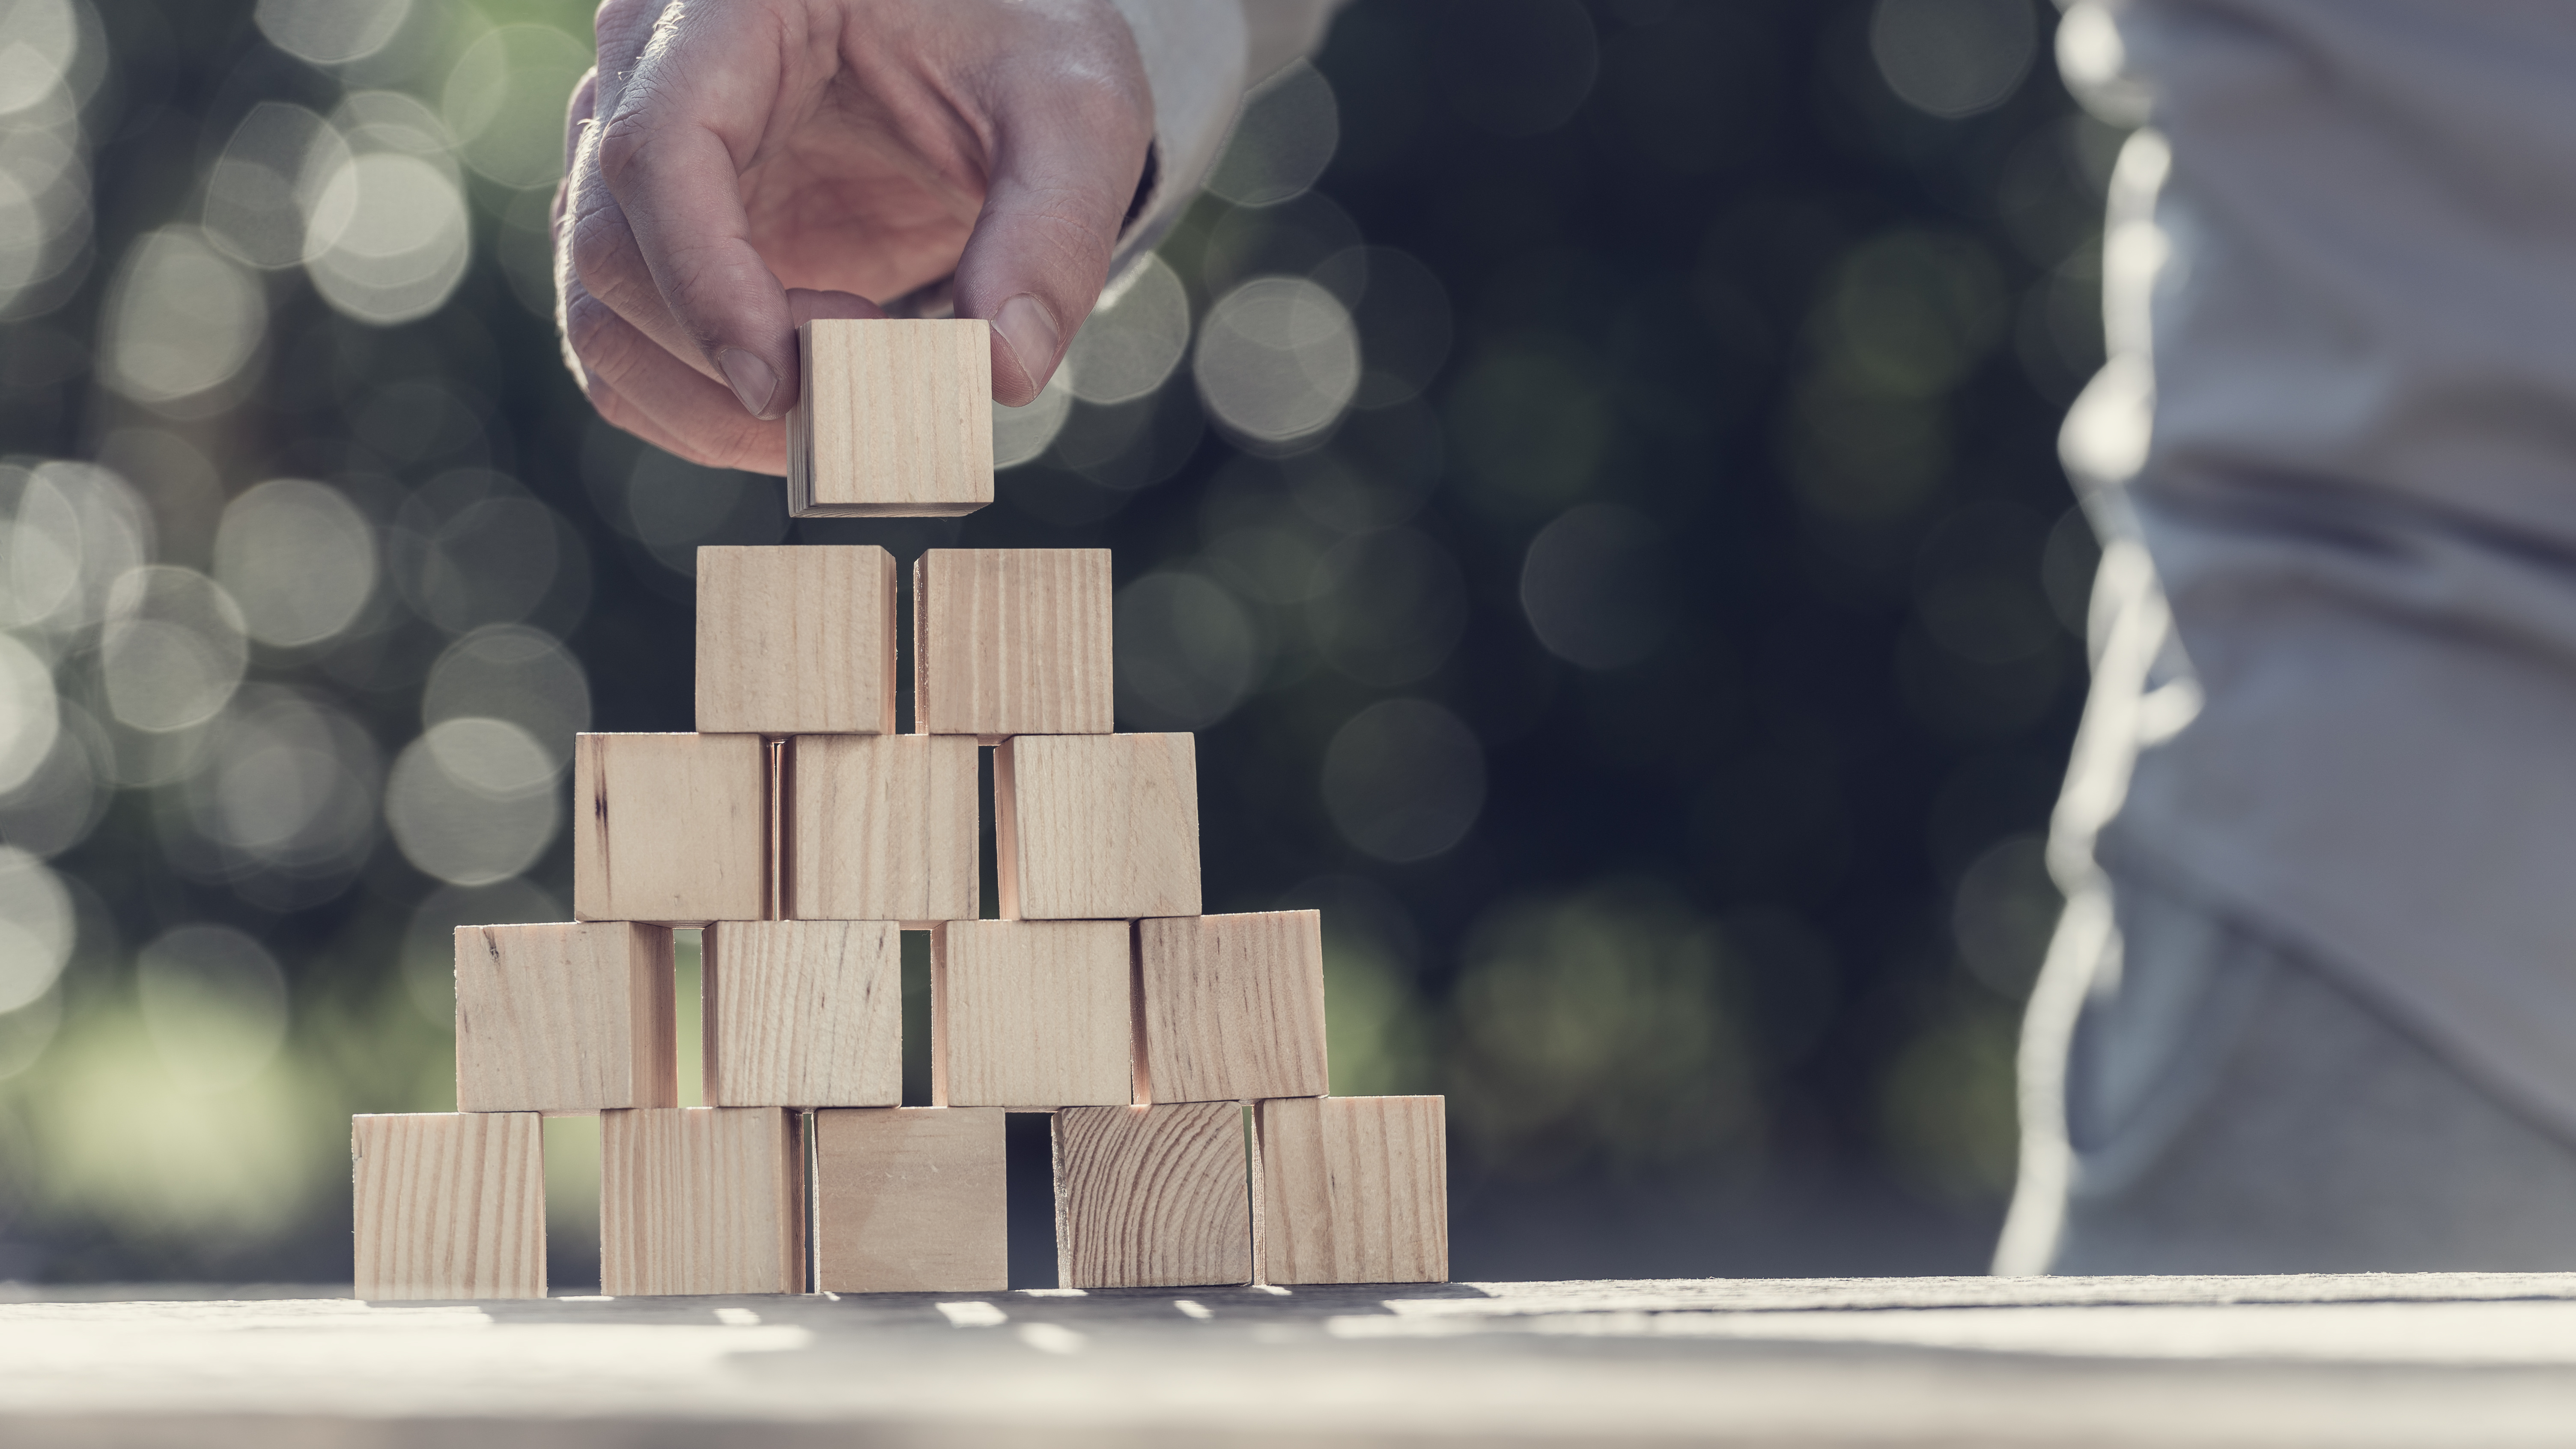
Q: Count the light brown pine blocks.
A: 15